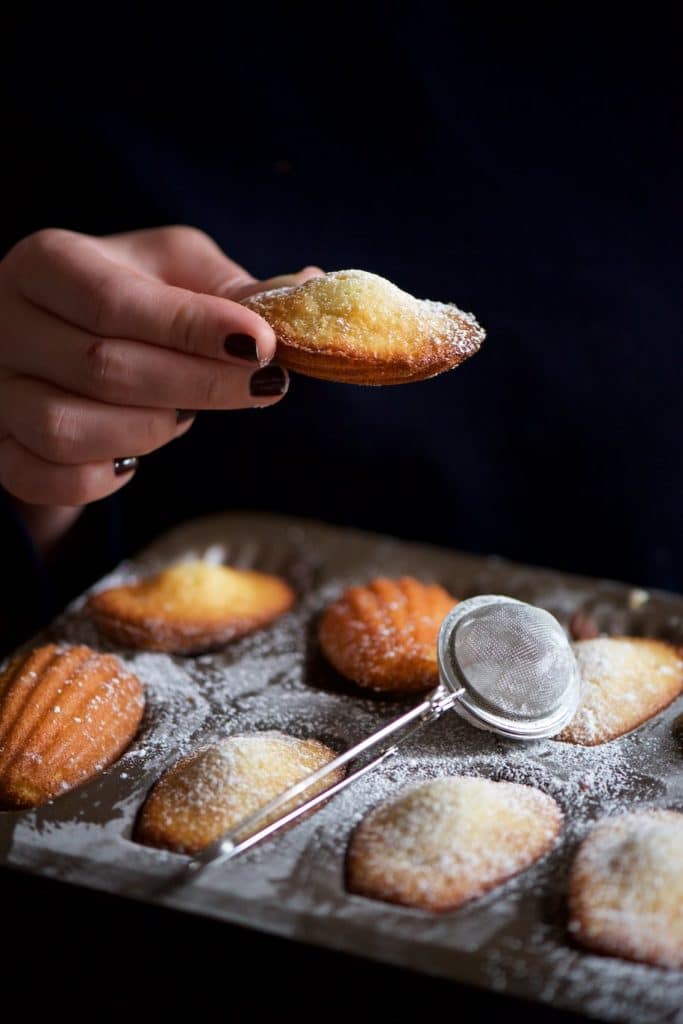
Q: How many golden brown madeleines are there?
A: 8